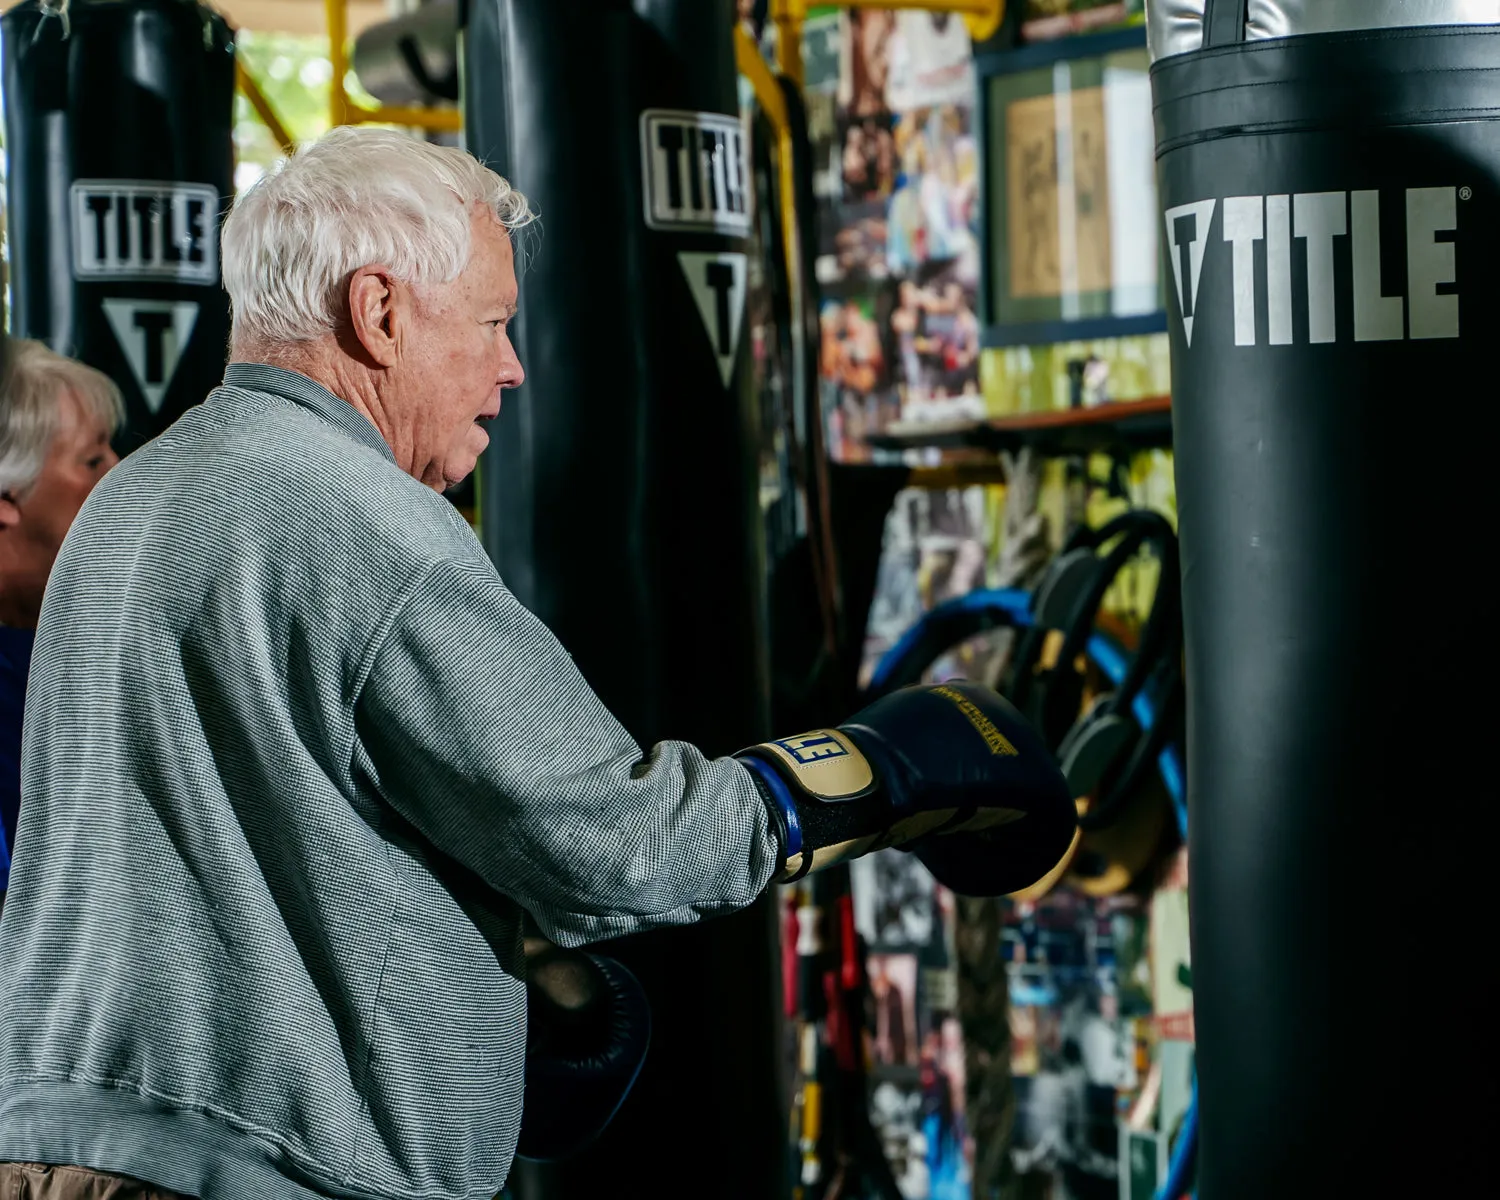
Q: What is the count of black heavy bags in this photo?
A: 3